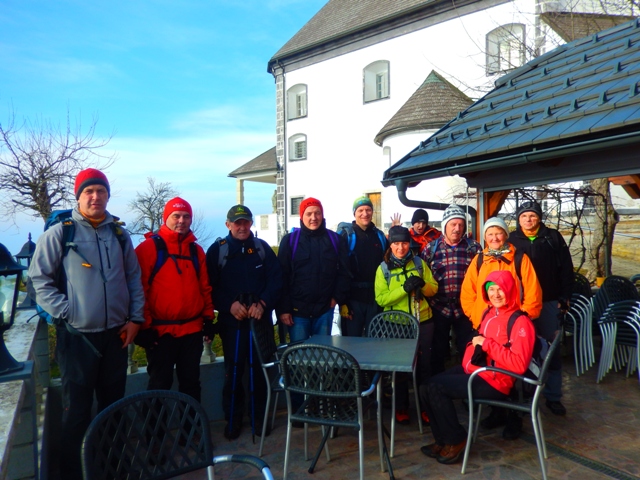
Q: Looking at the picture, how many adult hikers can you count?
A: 11